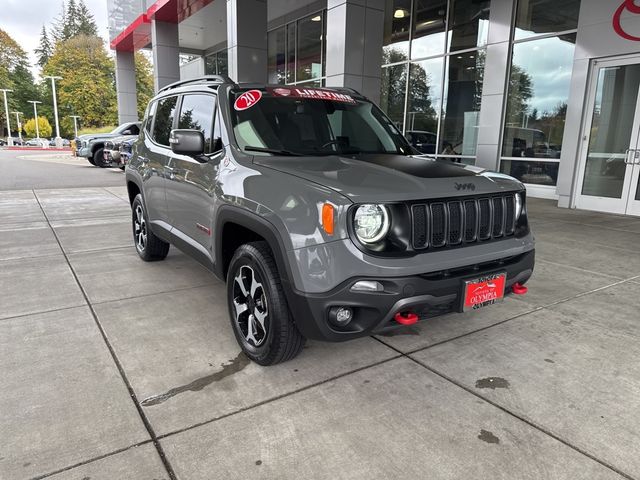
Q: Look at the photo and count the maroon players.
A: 0